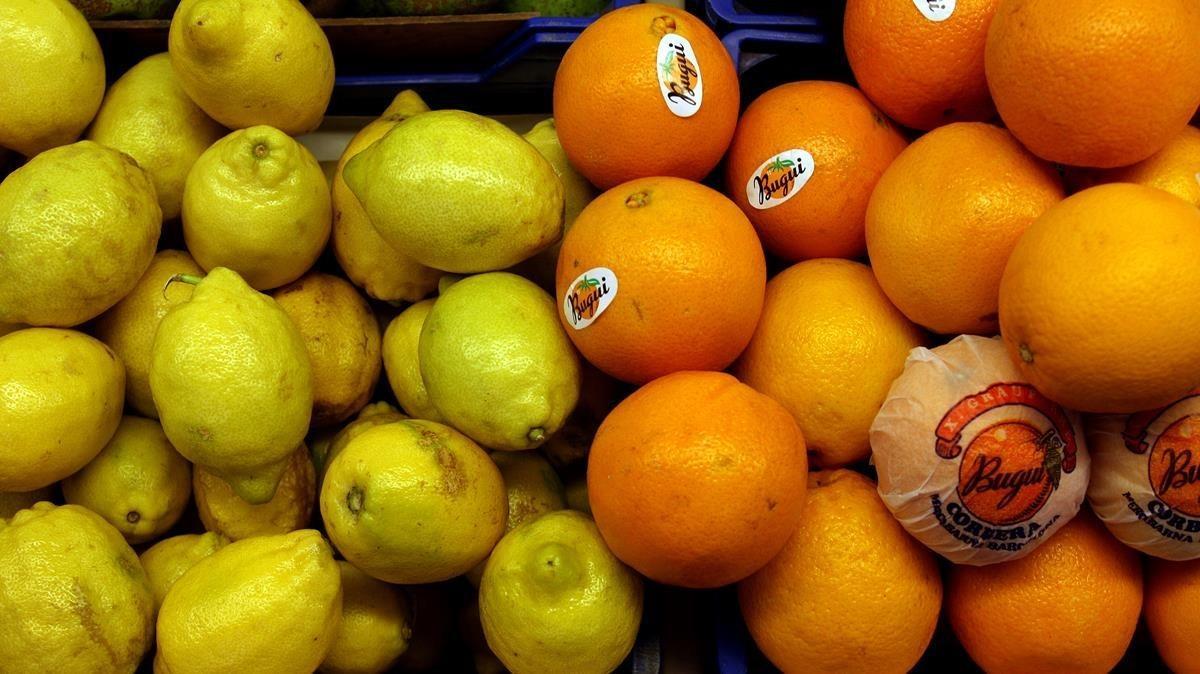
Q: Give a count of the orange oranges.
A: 13